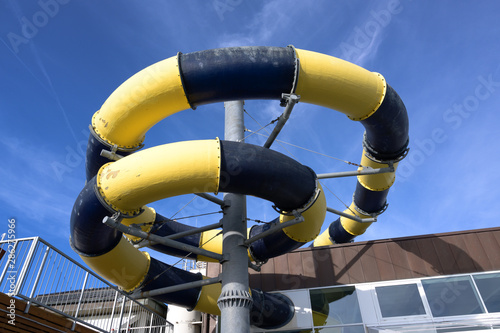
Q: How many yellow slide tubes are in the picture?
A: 11